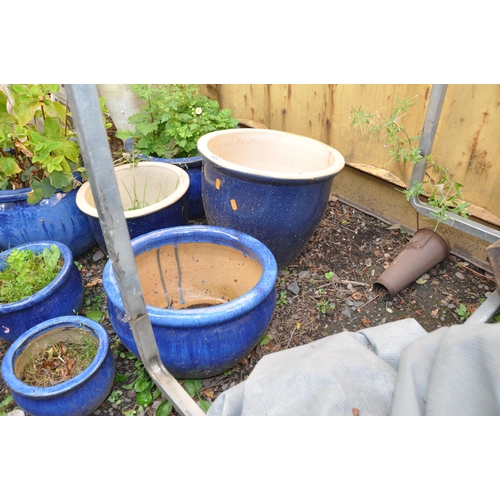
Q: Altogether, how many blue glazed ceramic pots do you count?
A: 7